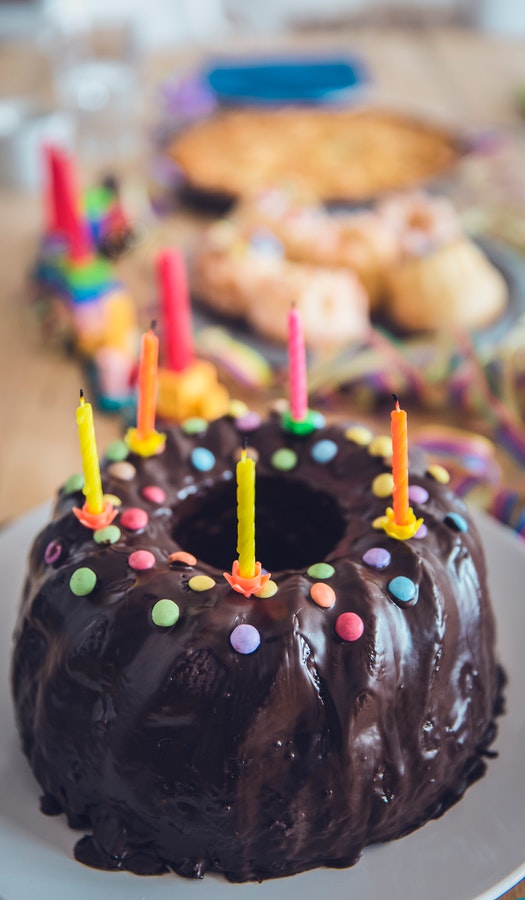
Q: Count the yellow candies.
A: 9